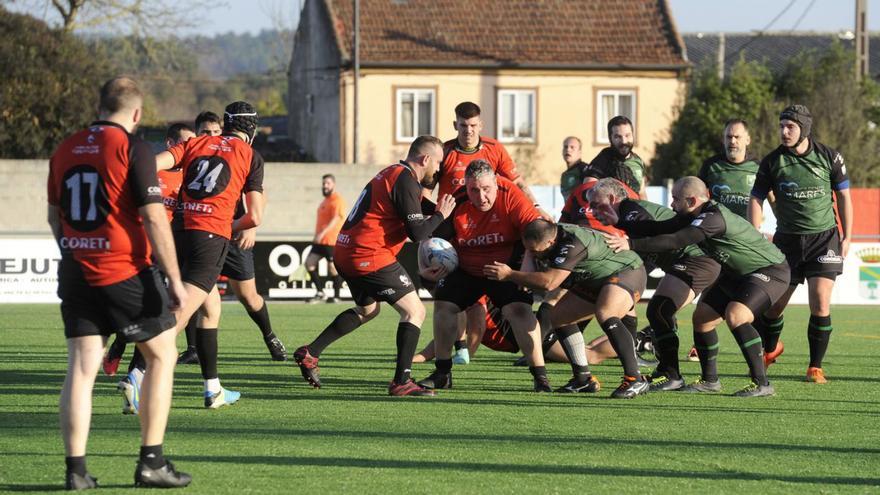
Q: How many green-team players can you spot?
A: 7